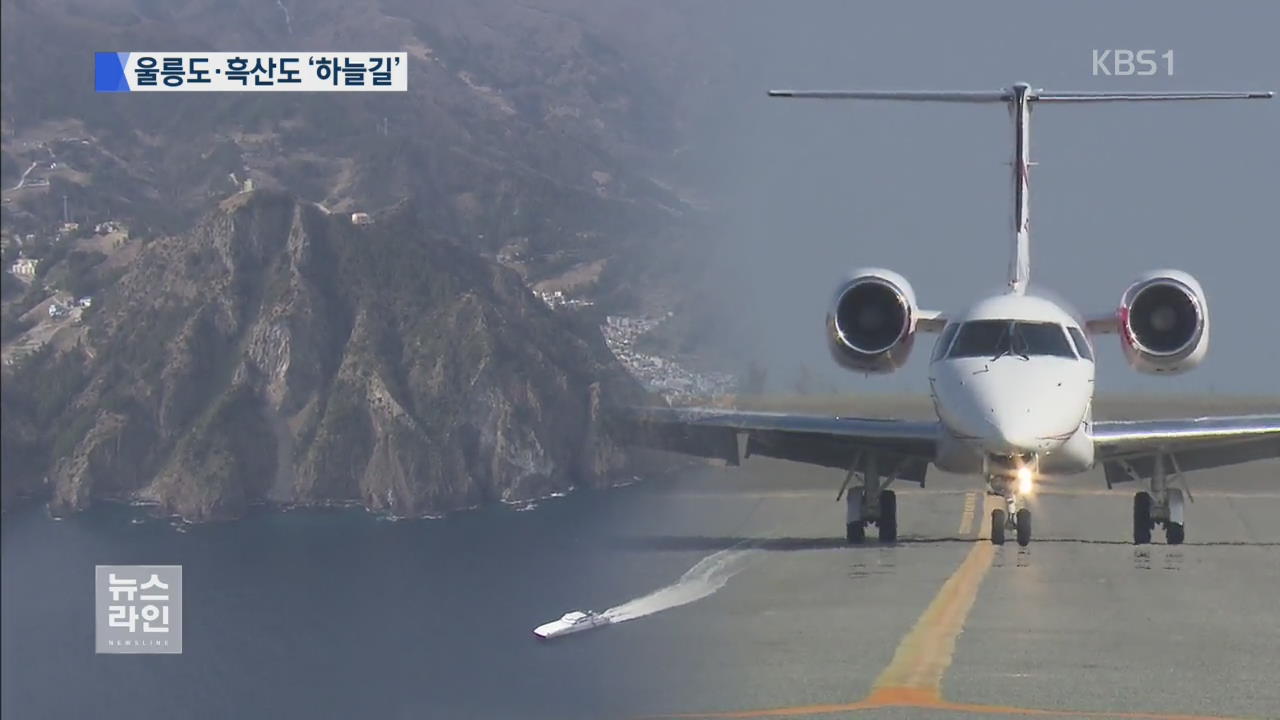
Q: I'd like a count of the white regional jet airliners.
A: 1